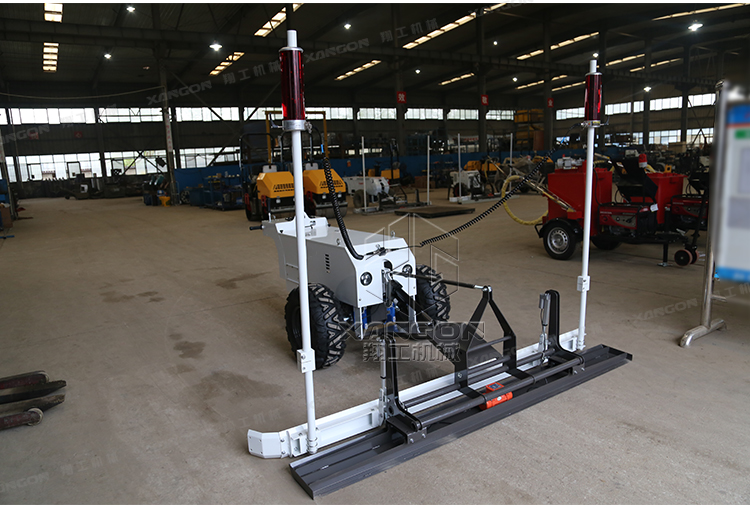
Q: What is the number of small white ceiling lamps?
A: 10